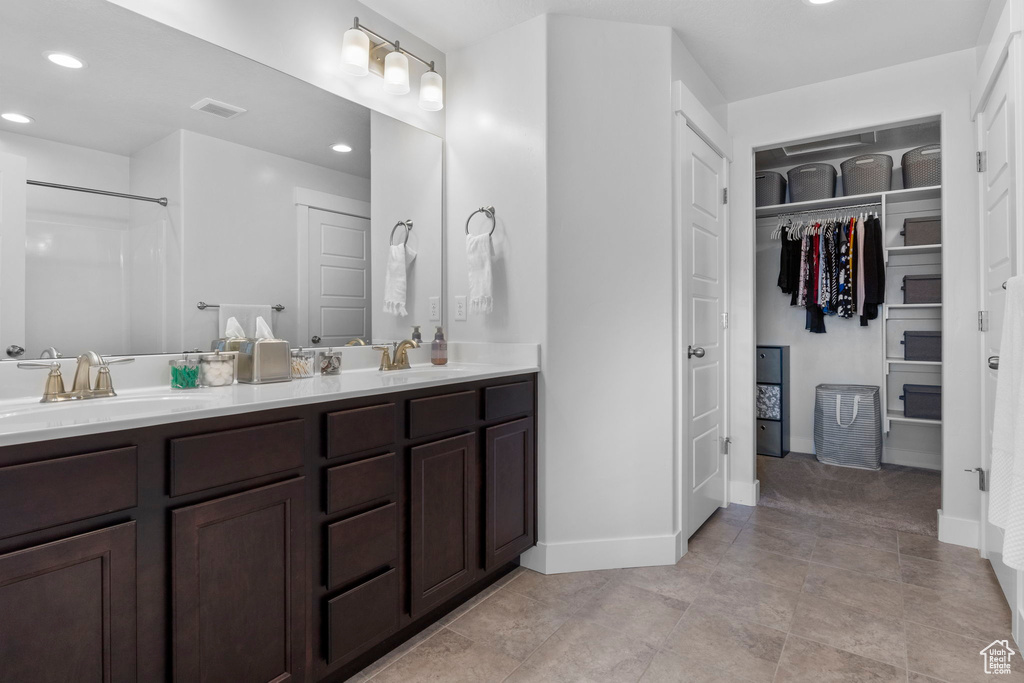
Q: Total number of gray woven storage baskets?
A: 4